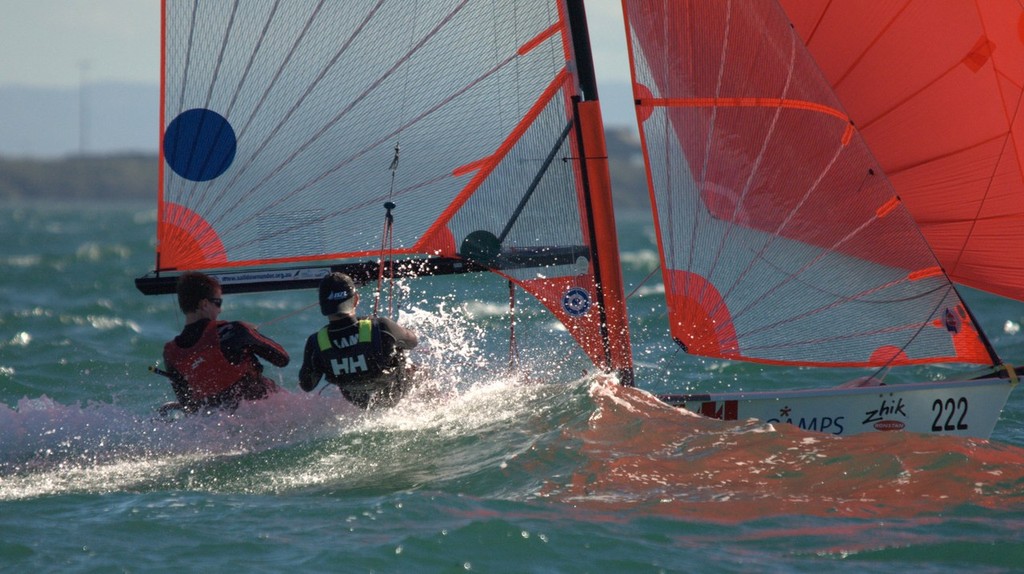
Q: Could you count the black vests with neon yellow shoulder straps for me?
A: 1